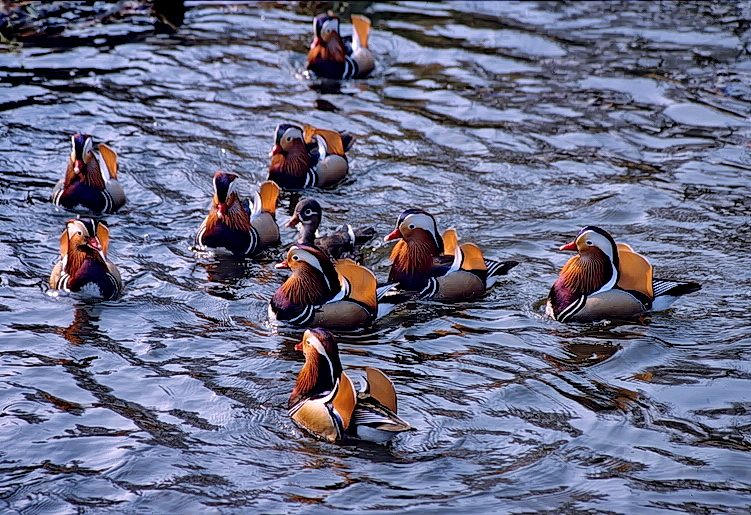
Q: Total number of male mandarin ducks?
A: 9